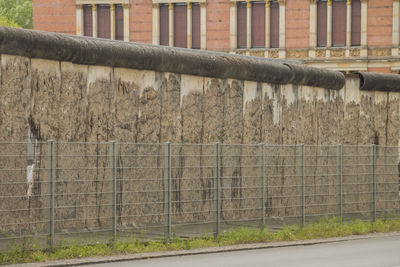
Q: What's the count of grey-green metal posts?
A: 8